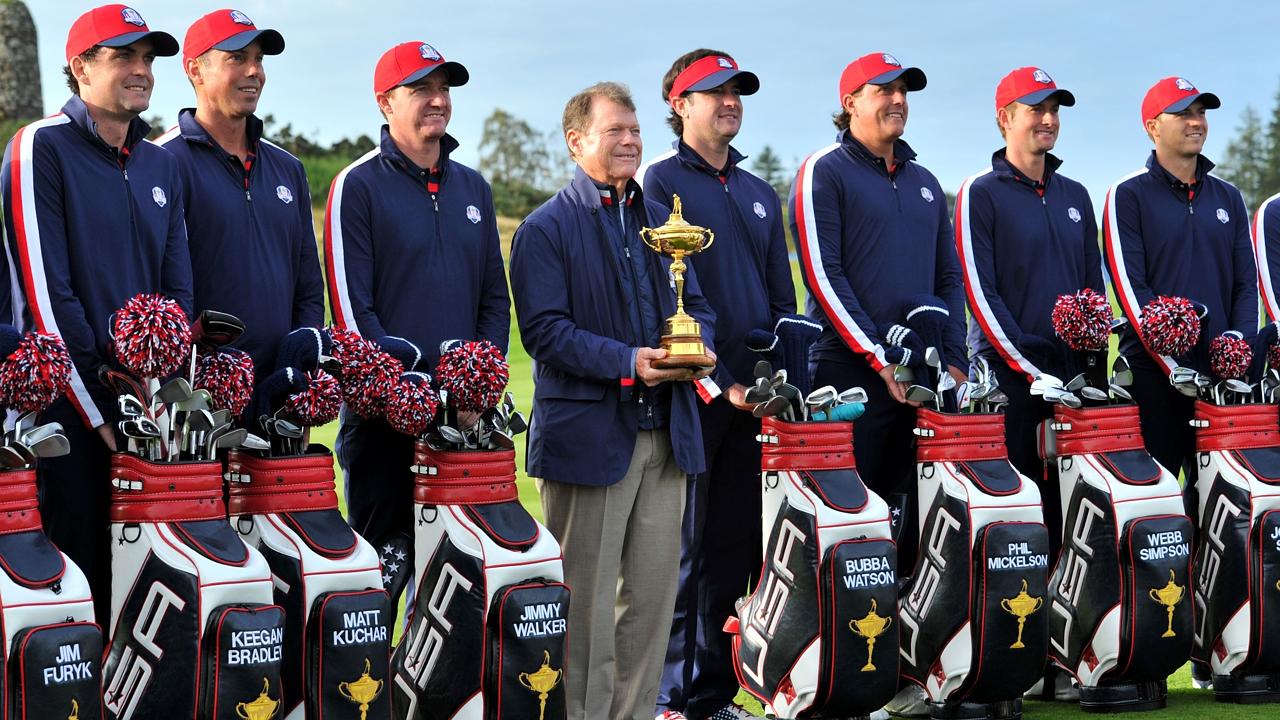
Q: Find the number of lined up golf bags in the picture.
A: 8